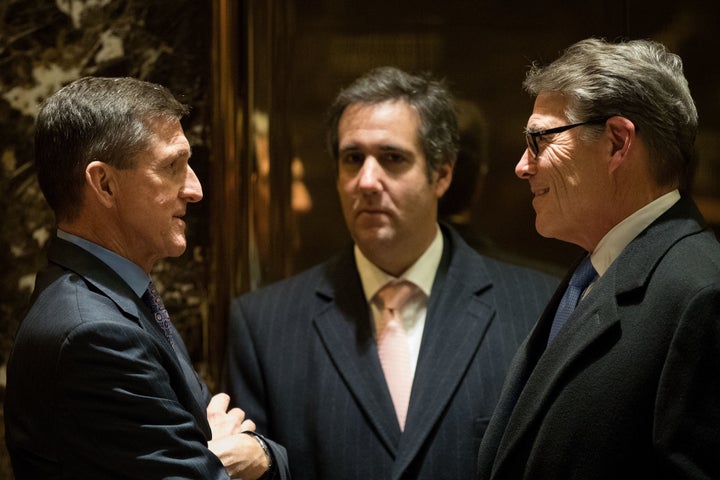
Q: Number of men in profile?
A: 2